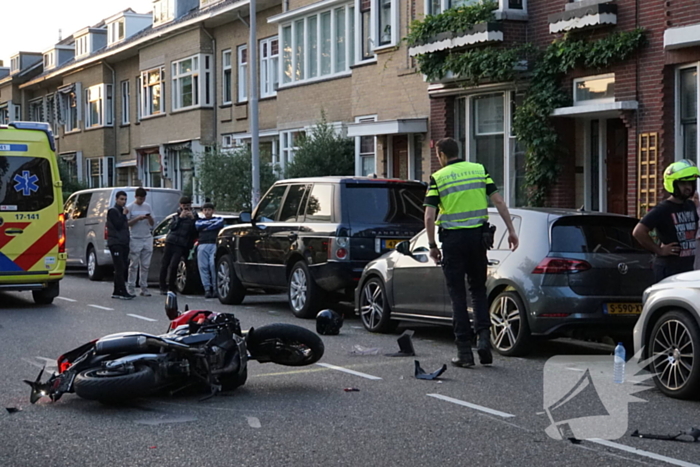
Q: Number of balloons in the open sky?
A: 0